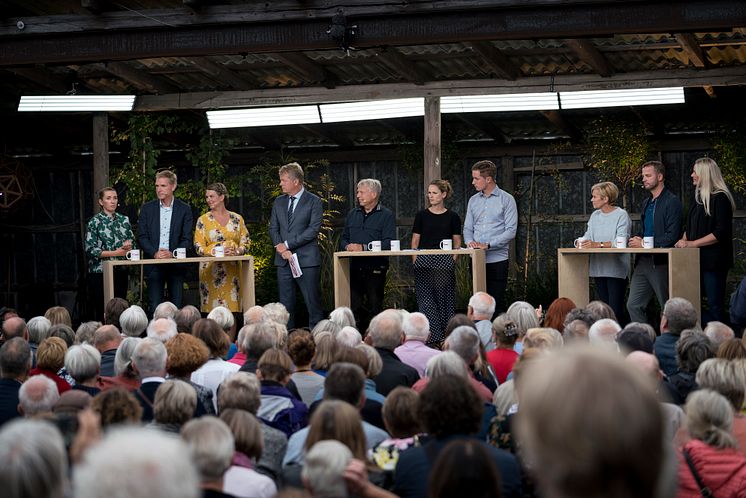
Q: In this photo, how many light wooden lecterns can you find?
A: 3